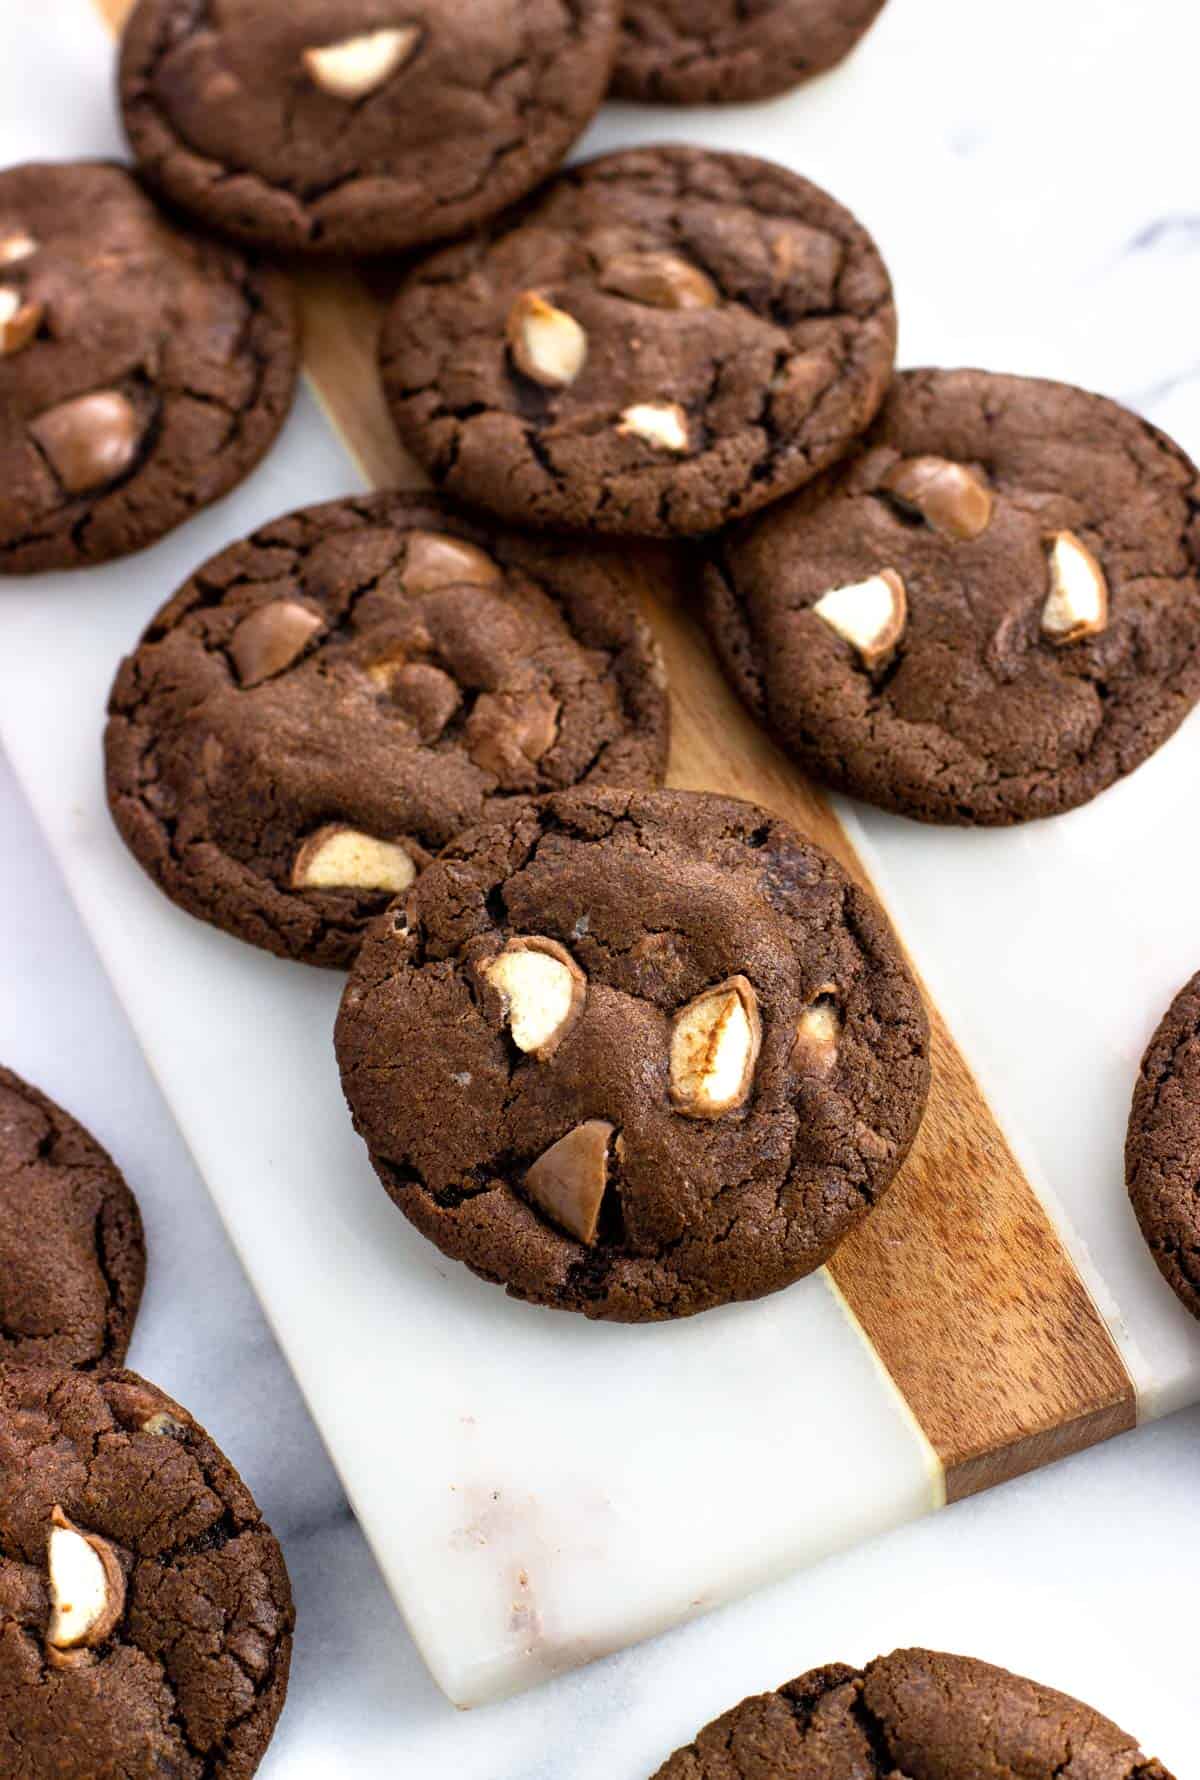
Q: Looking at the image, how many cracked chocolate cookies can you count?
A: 11